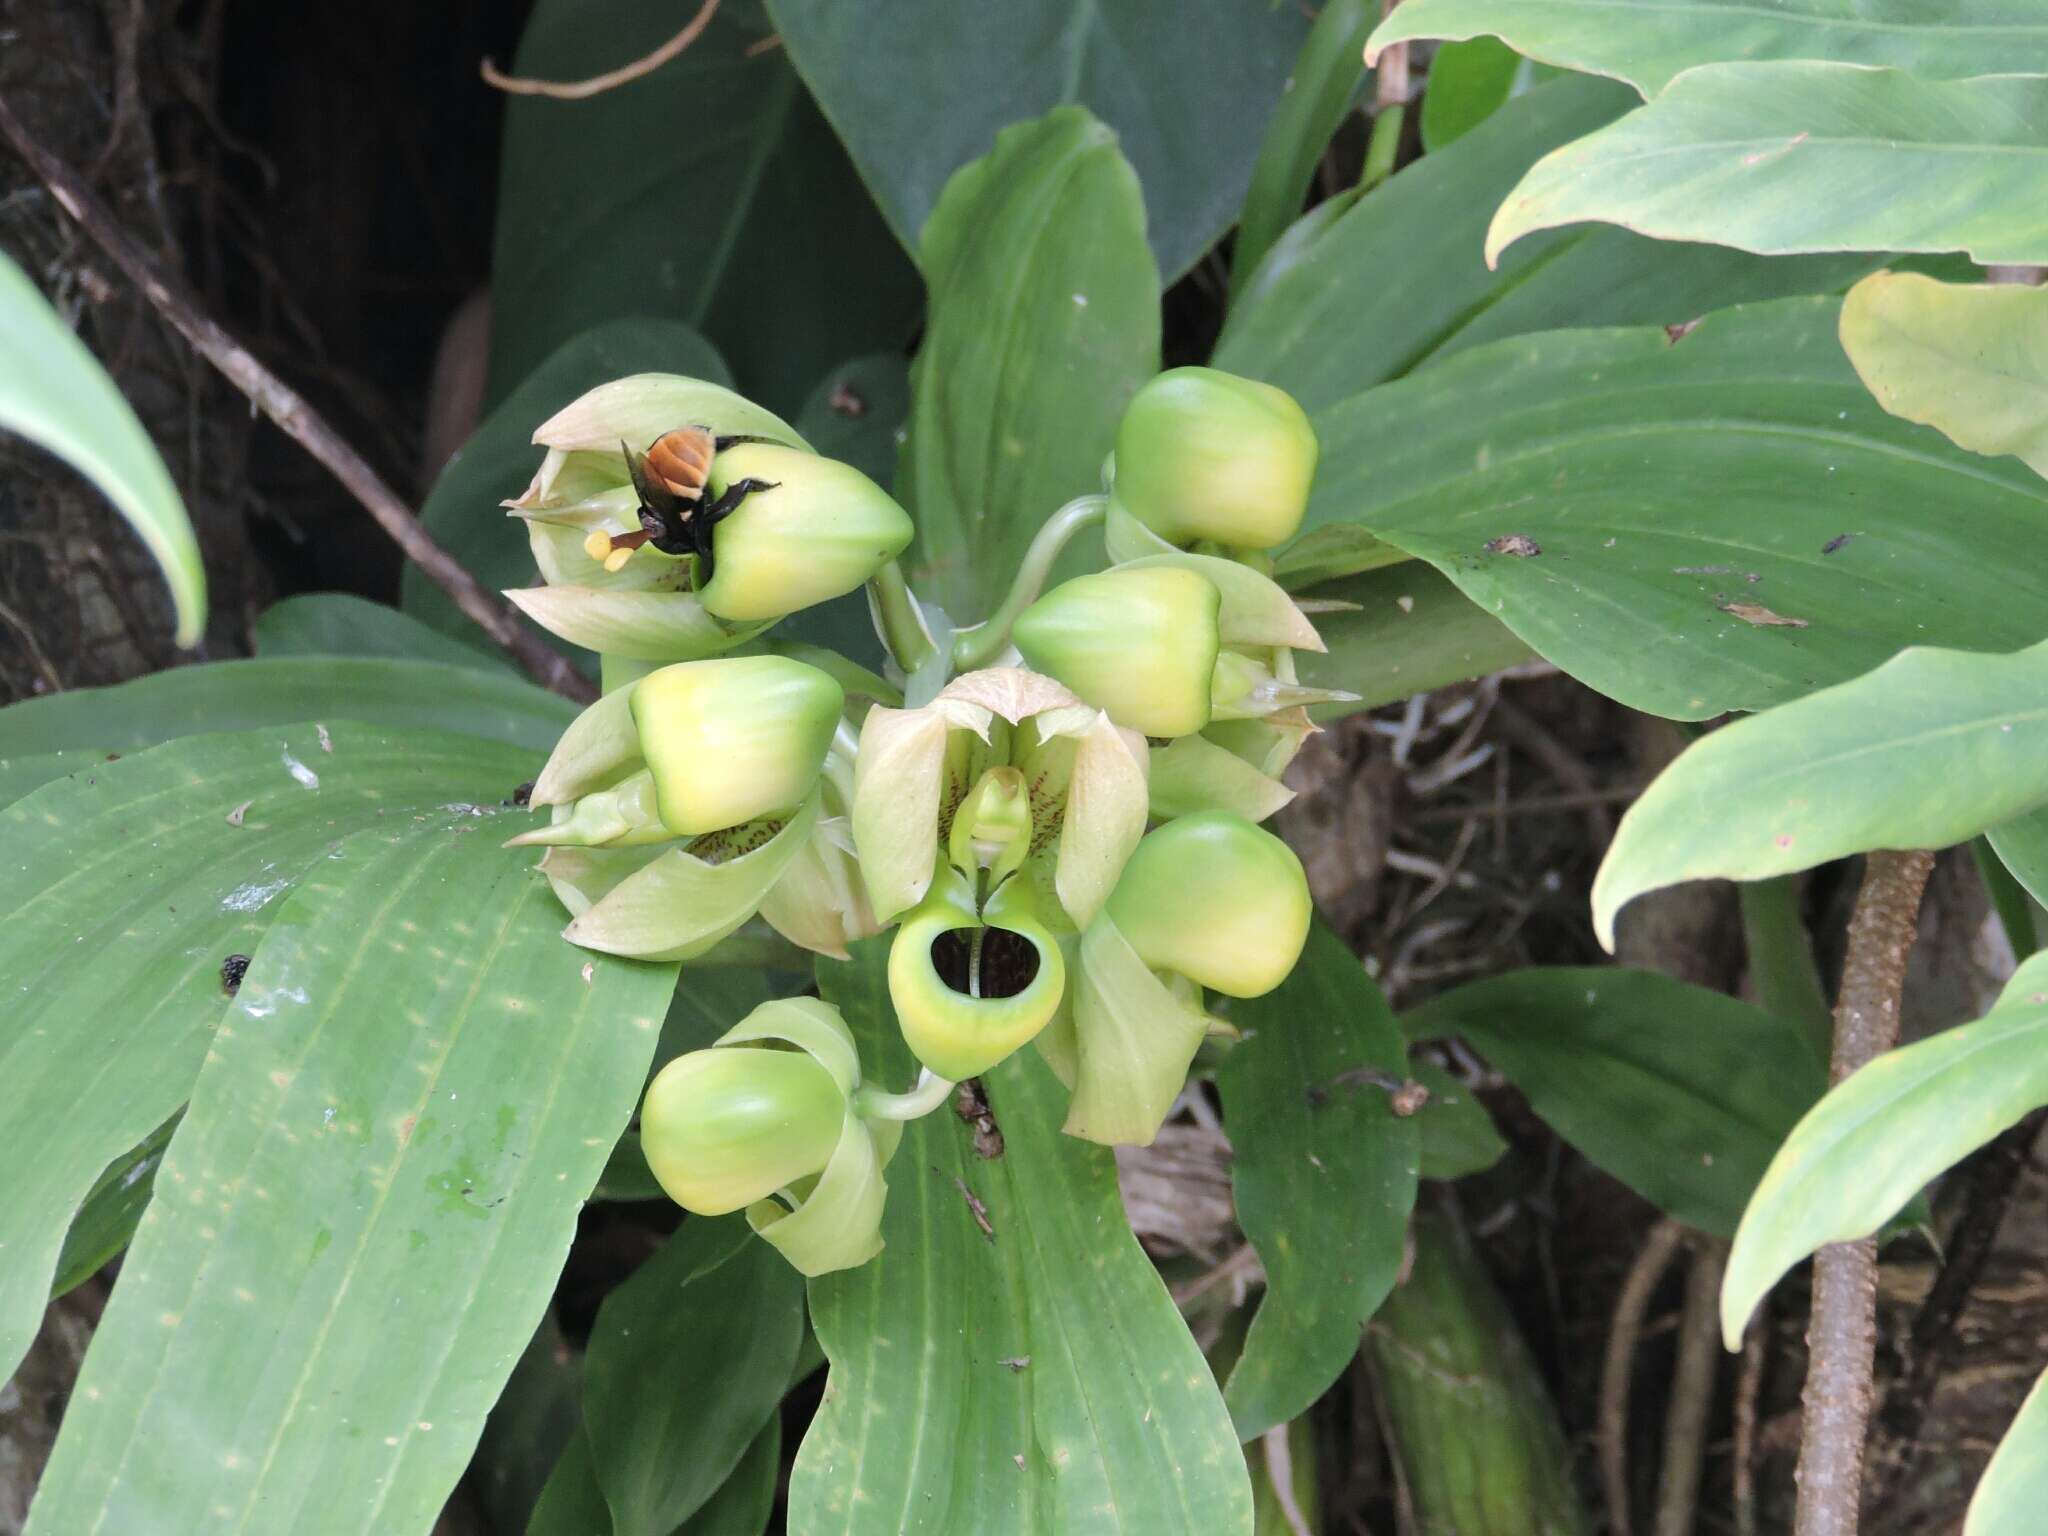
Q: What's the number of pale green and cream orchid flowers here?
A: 7